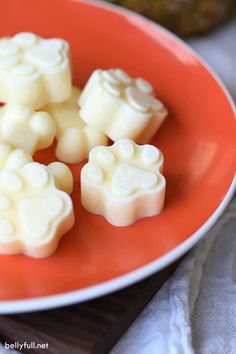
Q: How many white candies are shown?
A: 7